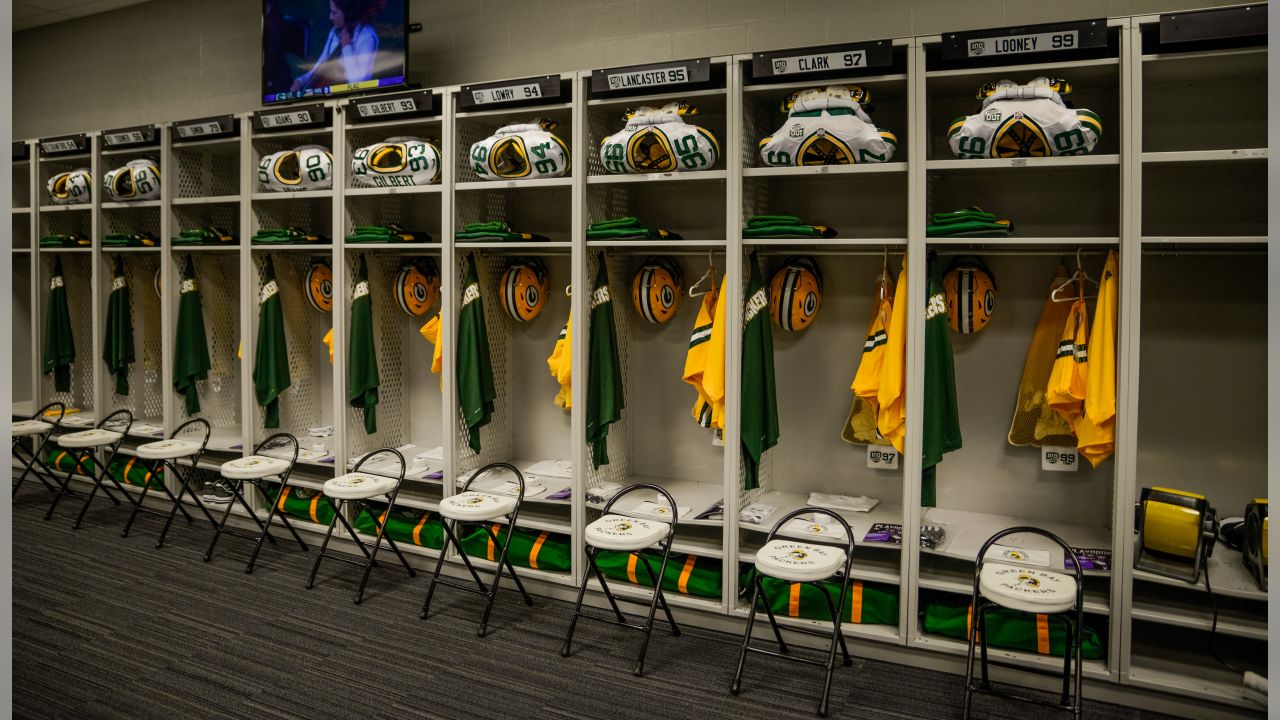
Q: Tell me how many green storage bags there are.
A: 8